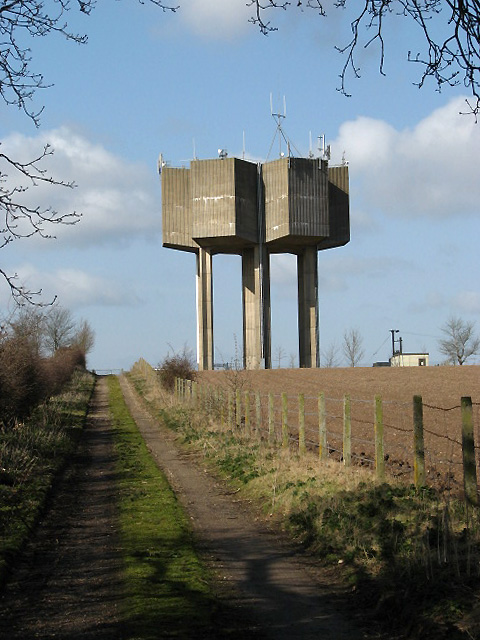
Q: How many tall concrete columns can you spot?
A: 3